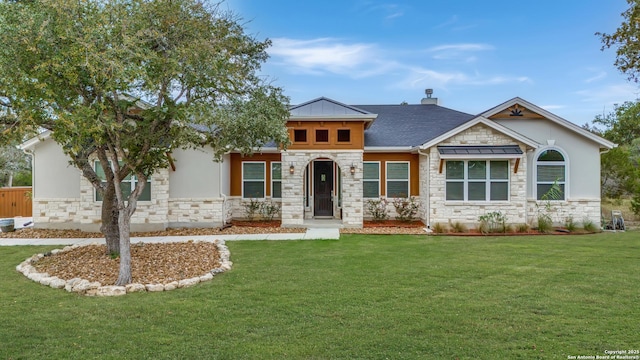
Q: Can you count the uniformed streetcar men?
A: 0